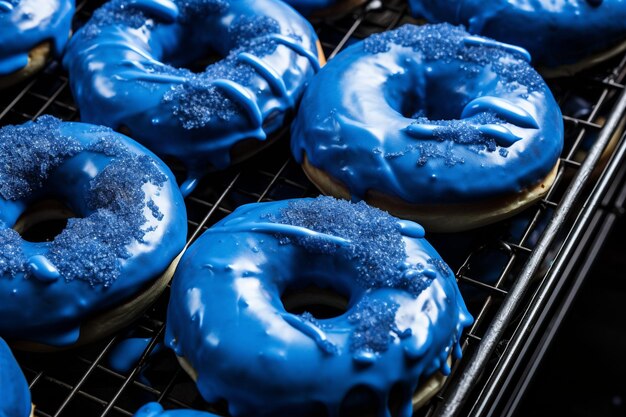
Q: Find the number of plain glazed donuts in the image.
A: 0